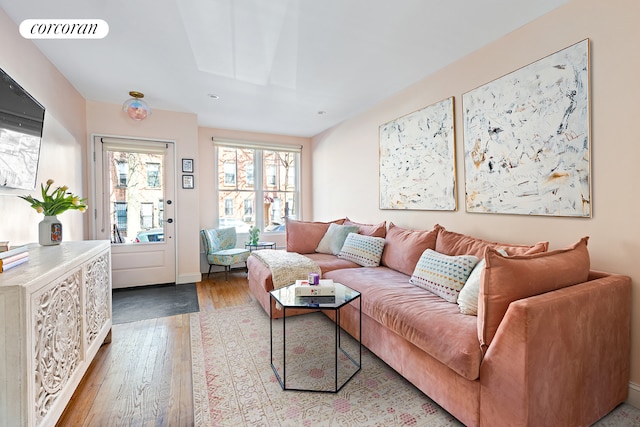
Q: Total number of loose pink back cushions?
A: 5